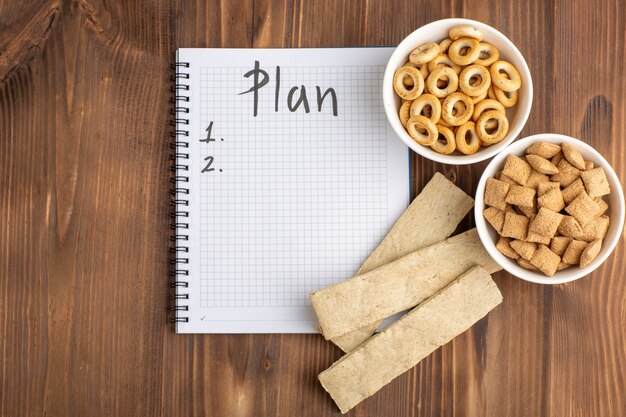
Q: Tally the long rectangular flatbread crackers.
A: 3